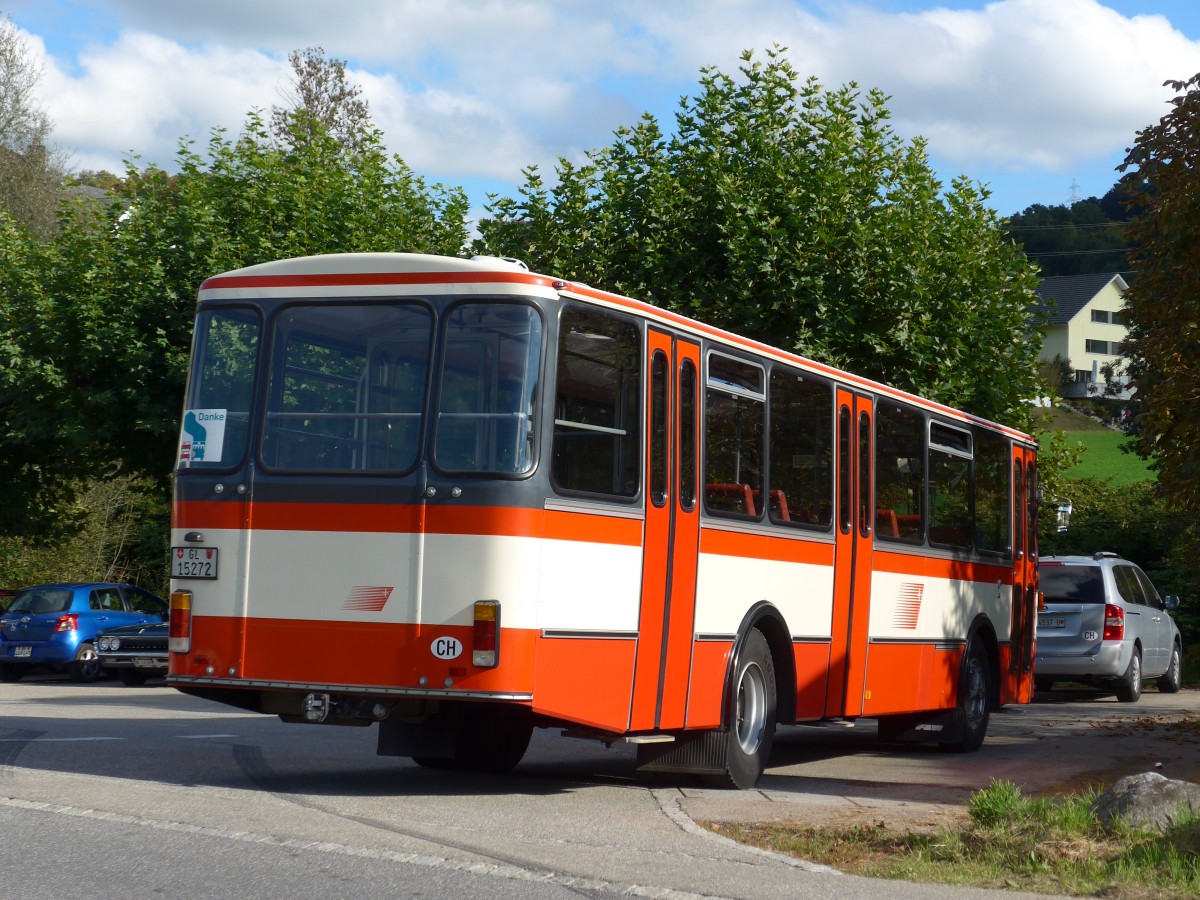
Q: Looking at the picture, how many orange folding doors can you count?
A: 3